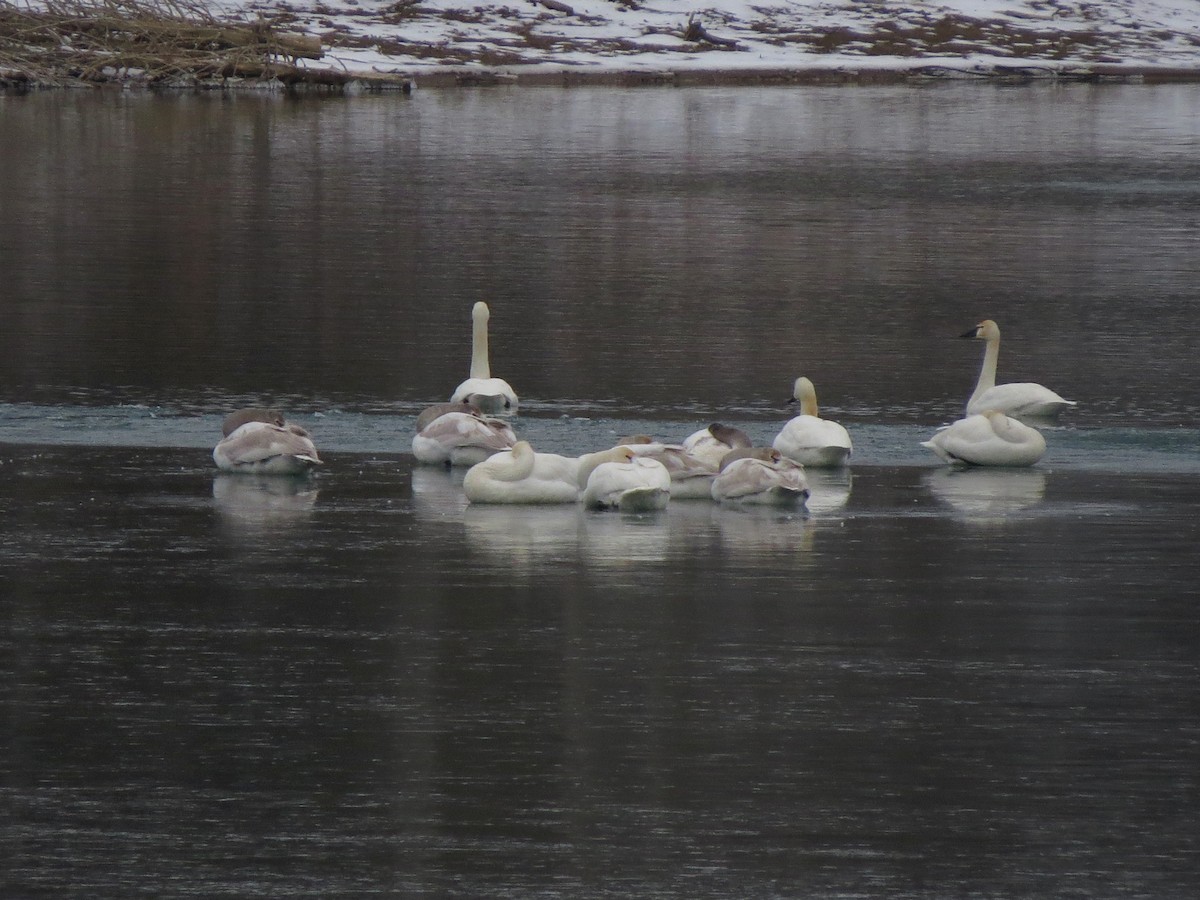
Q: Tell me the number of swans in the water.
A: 11